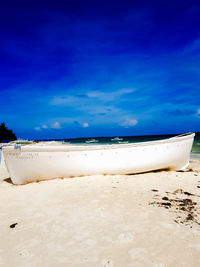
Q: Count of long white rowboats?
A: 1